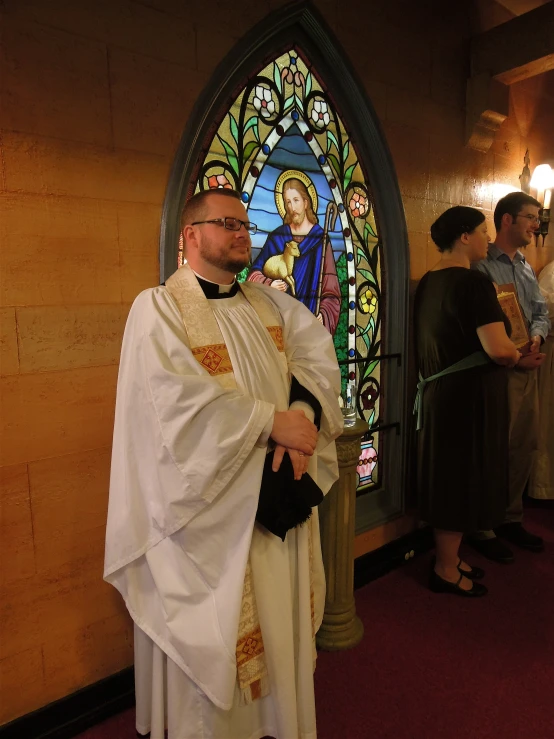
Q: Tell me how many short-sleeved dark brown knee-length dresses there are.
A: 1